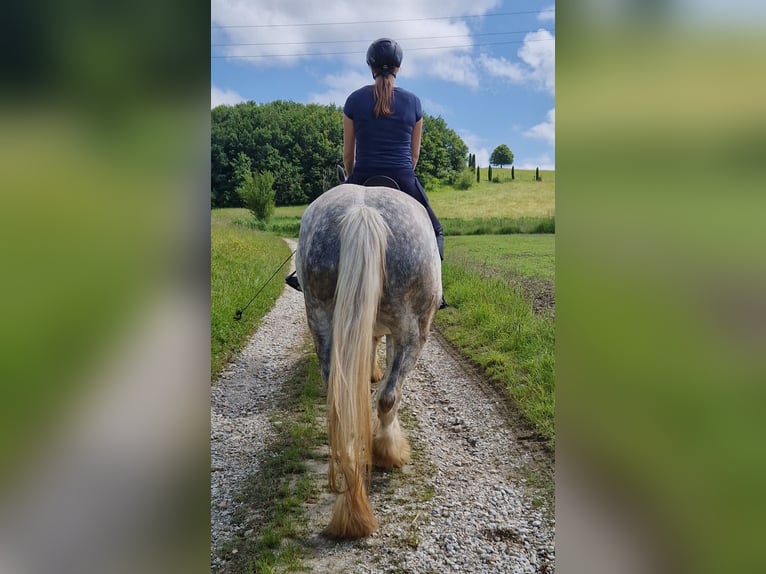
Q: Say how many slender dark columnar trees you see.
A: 6